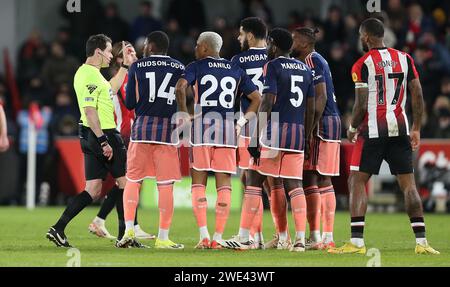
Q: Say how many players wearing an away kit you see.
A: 5